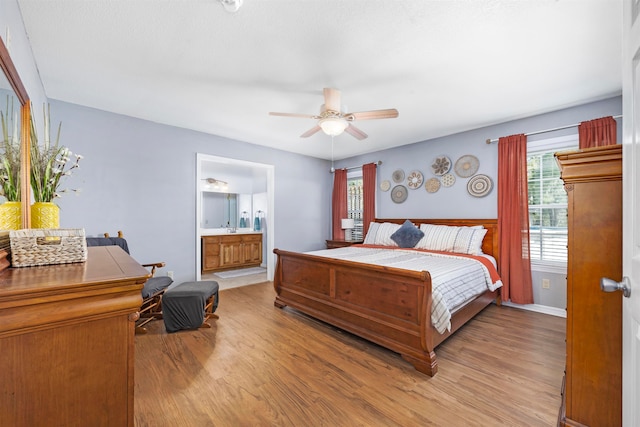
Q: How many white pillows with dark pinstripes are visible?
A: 2